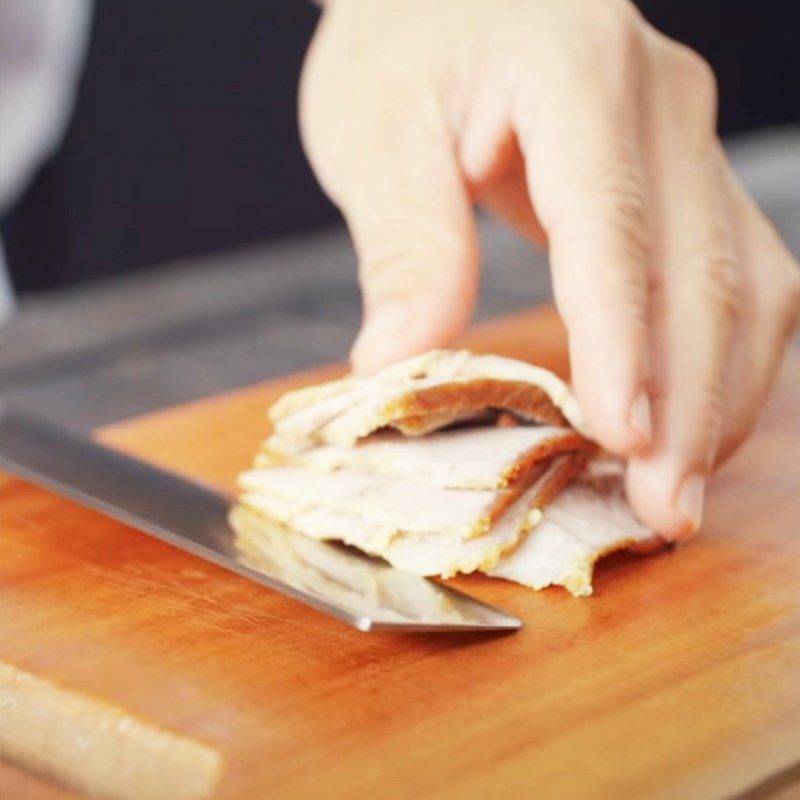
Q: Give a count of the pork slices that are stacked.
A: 5